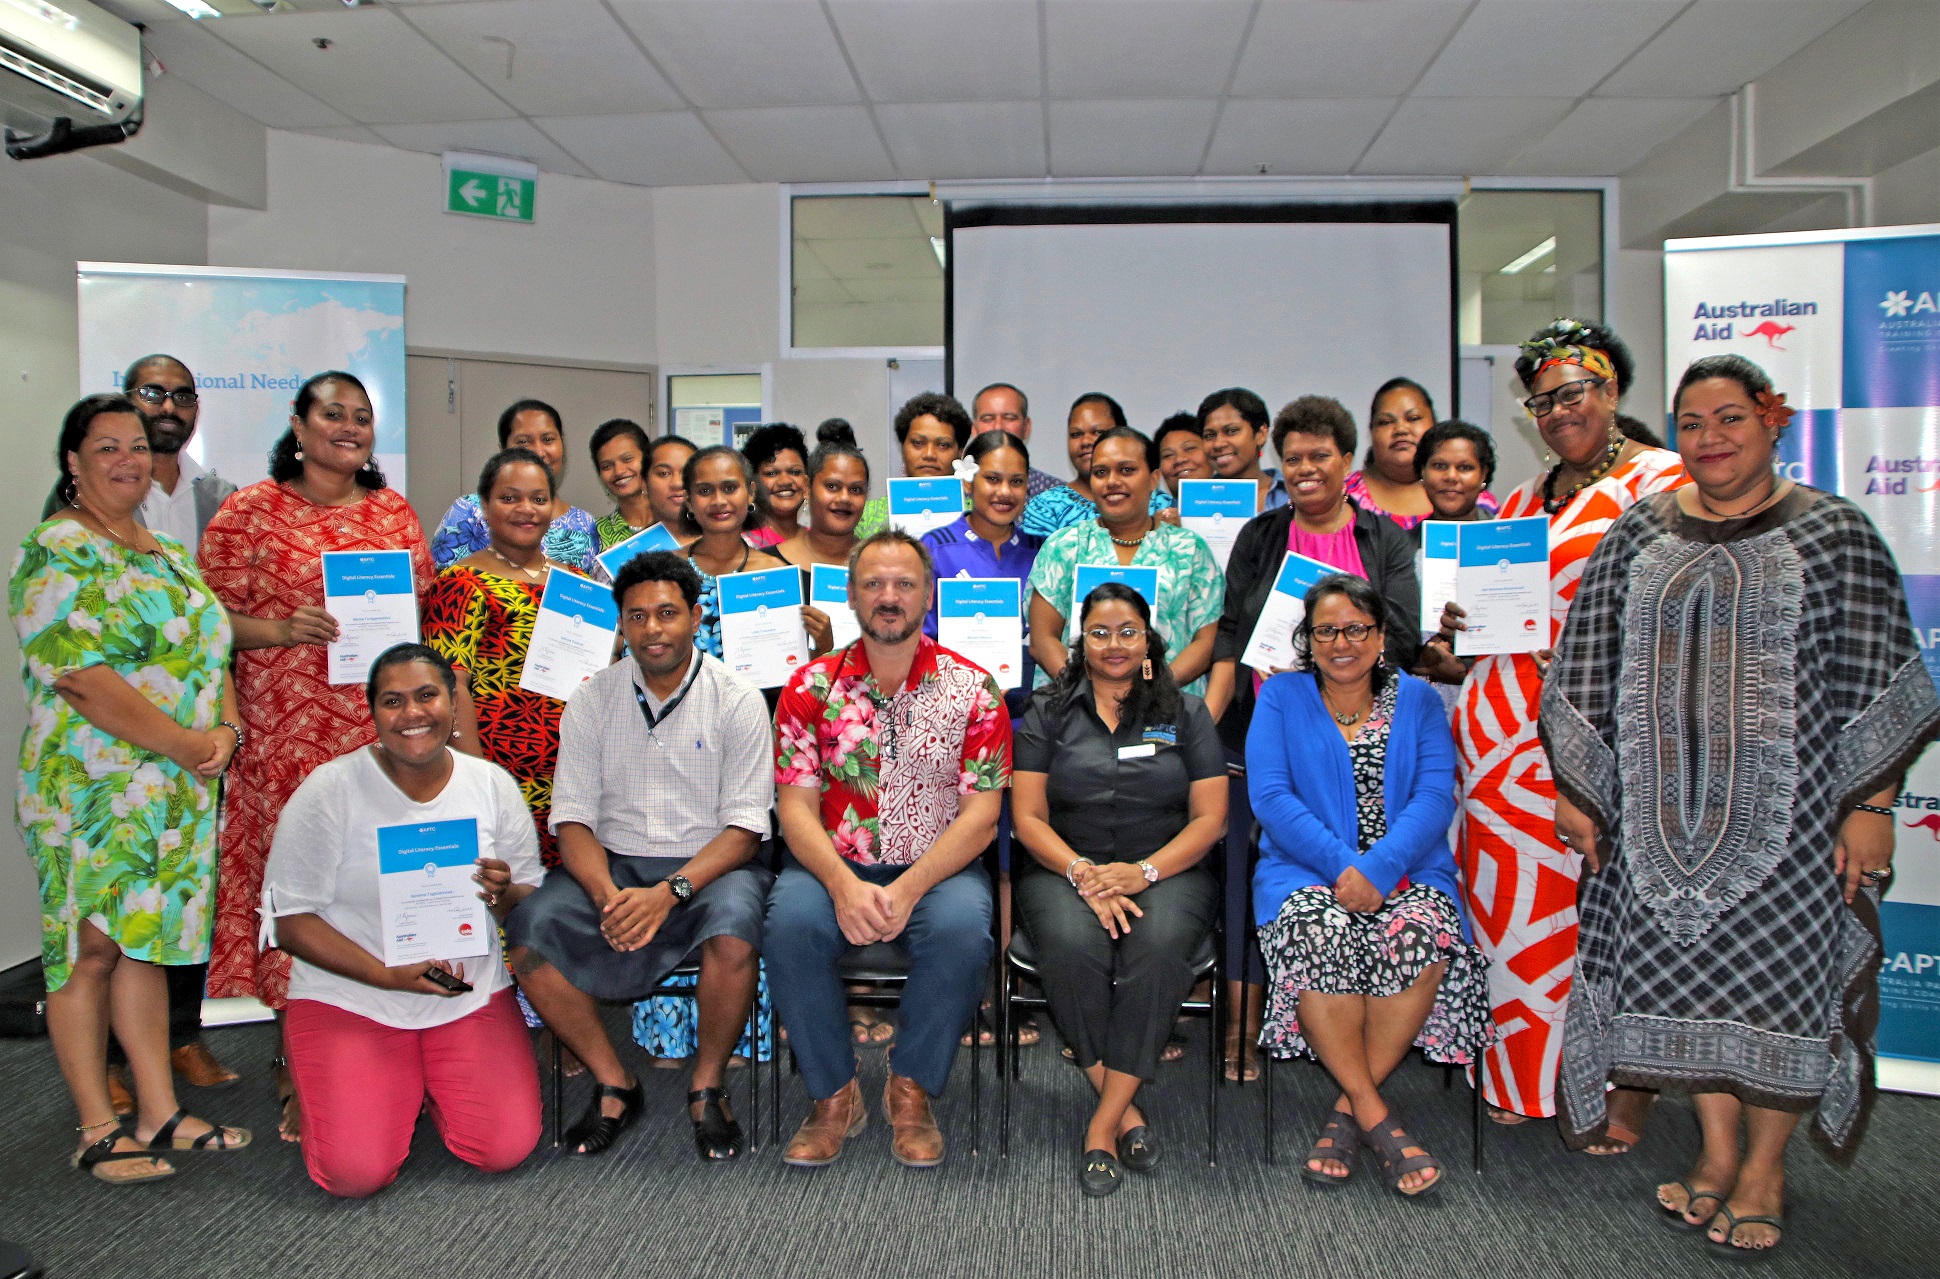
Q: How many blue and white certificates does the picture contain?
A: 13